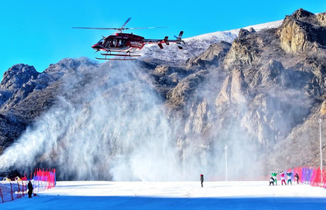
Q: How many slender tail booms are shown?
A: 1